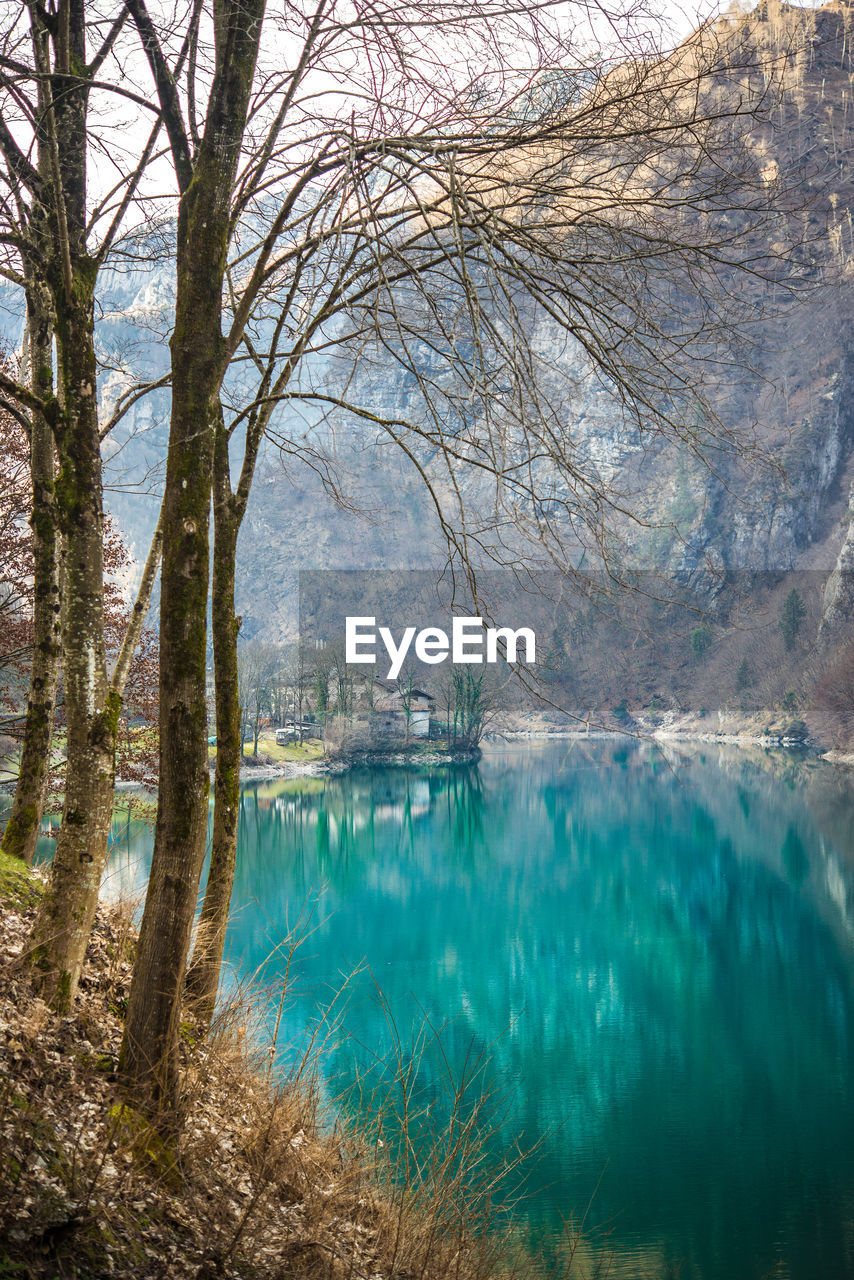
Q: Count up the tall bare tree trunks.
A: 4